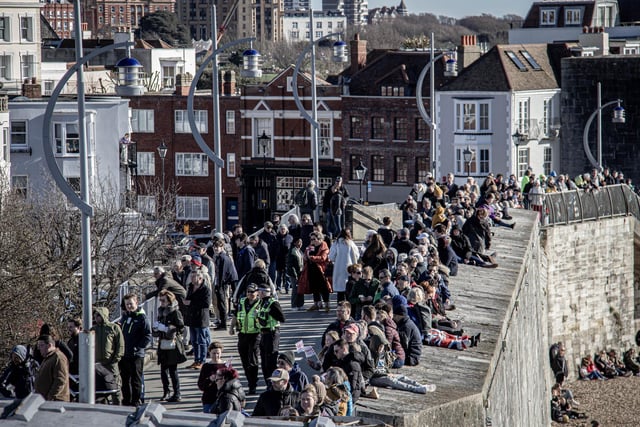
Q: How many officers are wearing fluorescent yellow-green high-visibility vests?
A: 2